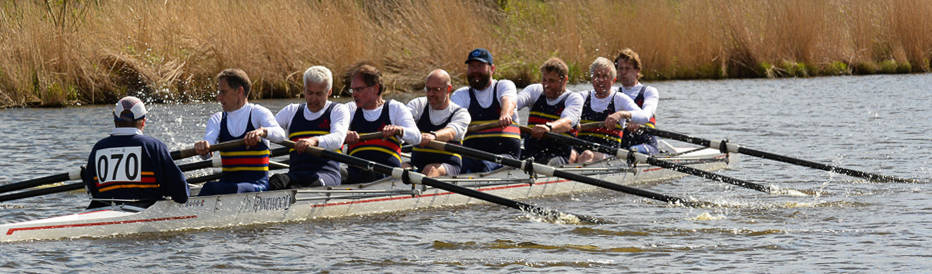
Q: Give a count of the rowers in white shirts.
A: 8